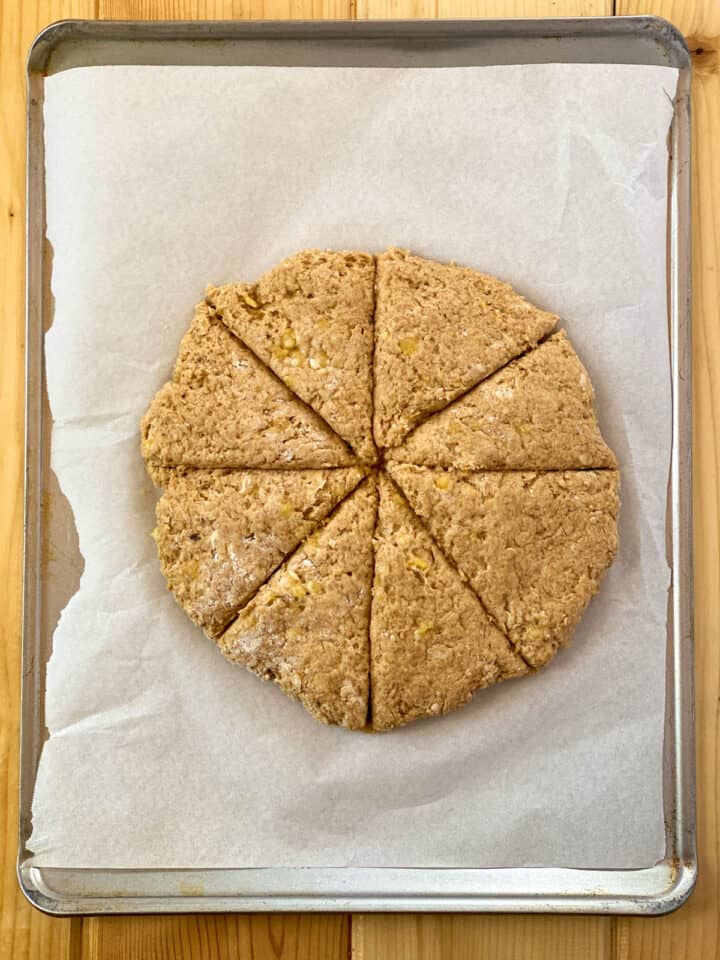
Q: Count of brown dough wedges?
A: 8